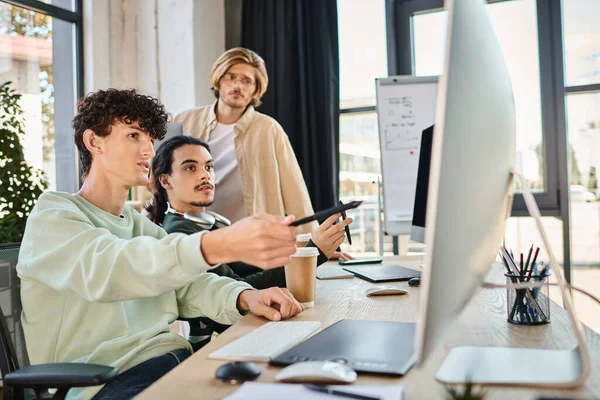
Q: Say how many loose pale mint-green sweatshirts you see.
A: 1